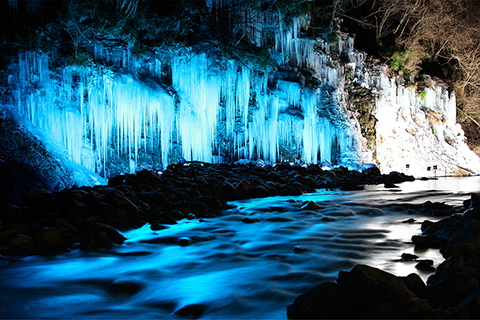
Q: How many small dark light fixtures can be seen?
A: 3